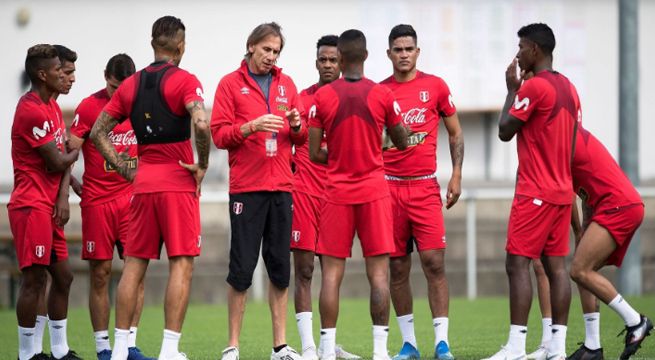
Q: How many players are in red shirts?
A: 9